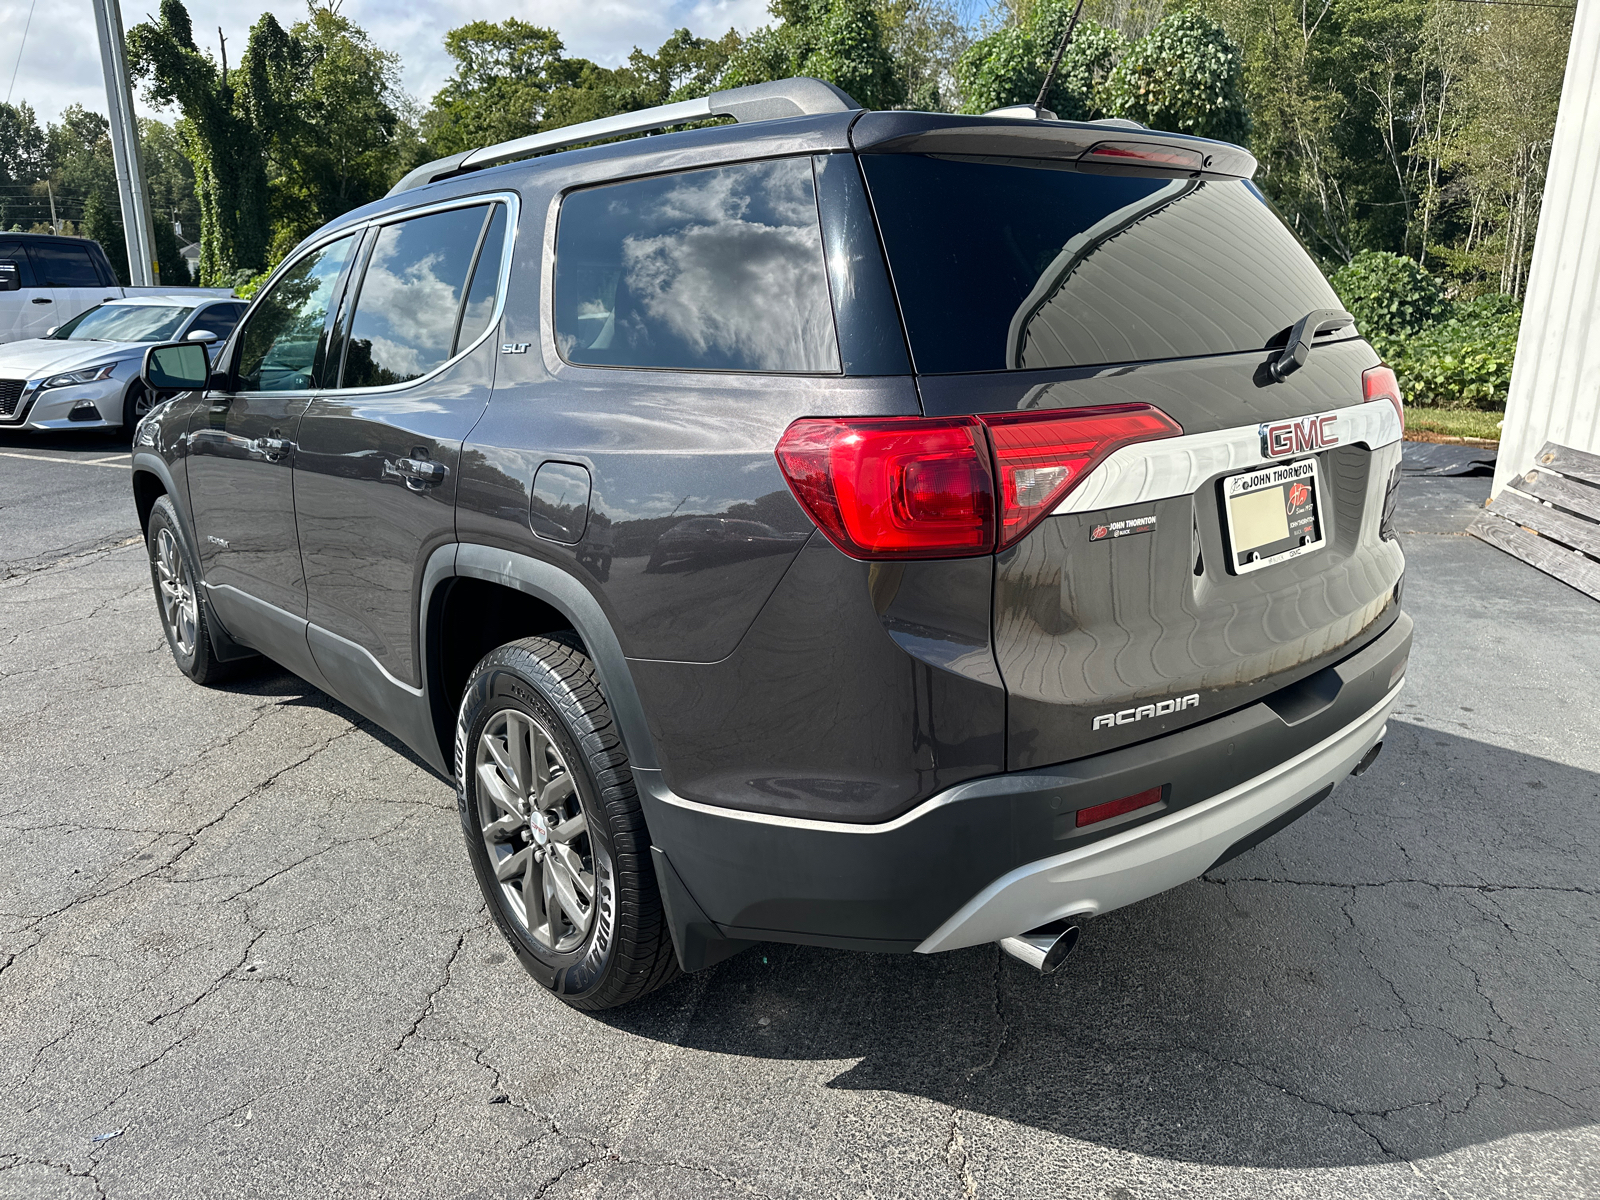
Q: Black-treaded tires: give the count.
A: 3